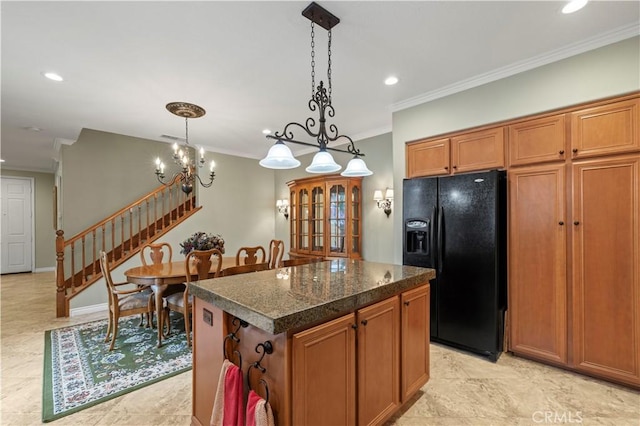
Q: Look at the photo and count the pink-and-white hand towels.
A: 2